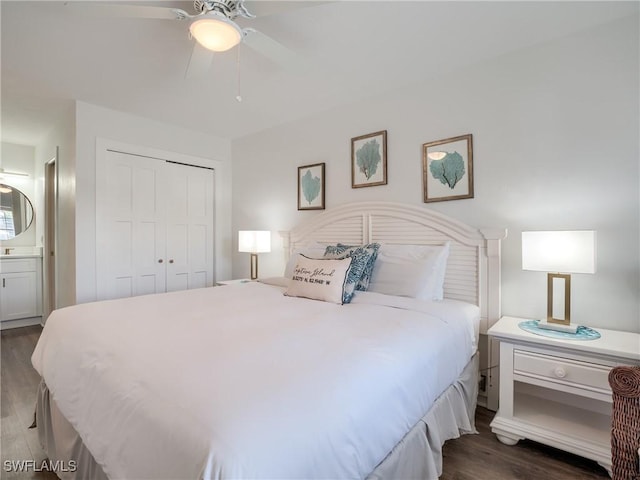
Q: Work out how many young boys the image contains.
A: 0